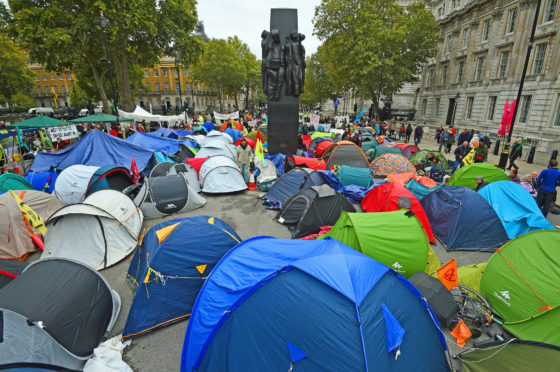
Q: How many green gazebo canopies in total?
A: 2